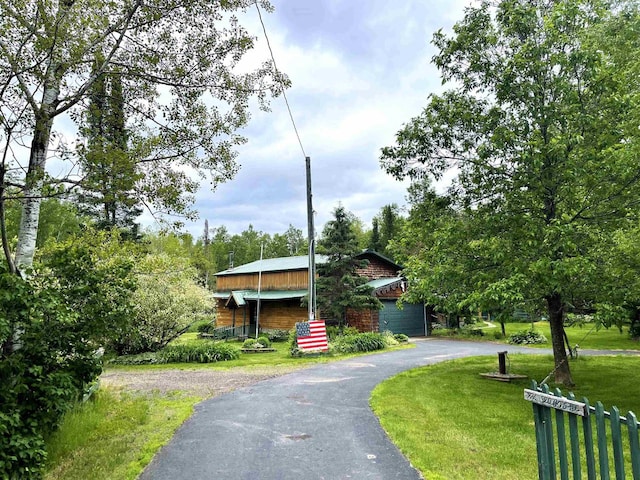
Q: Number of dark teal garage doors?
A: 1